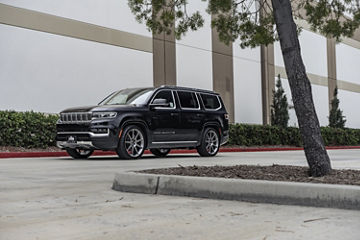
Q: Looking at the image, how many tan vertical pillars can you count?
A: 4